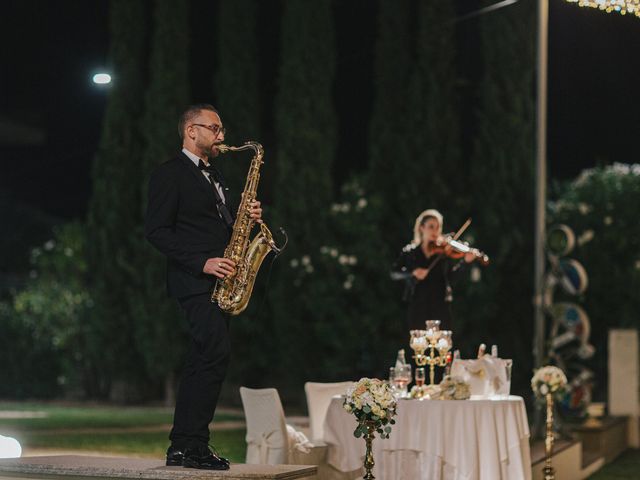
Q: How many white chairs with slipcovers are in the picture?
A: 2